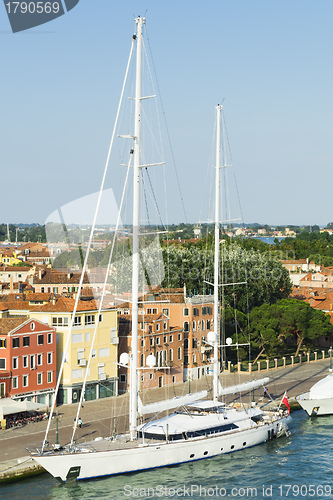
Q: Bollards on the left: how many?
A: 1